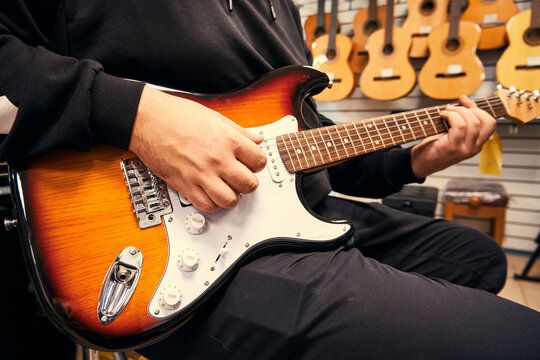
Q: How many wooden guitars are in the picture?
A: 8